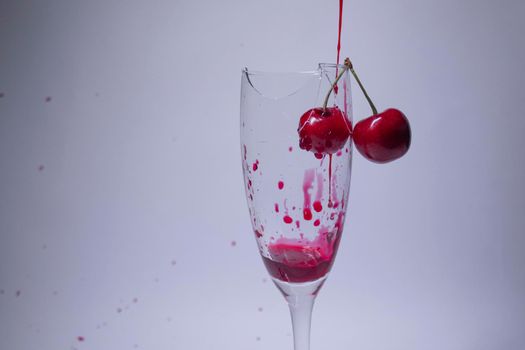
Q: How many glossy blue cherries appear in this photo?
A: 0